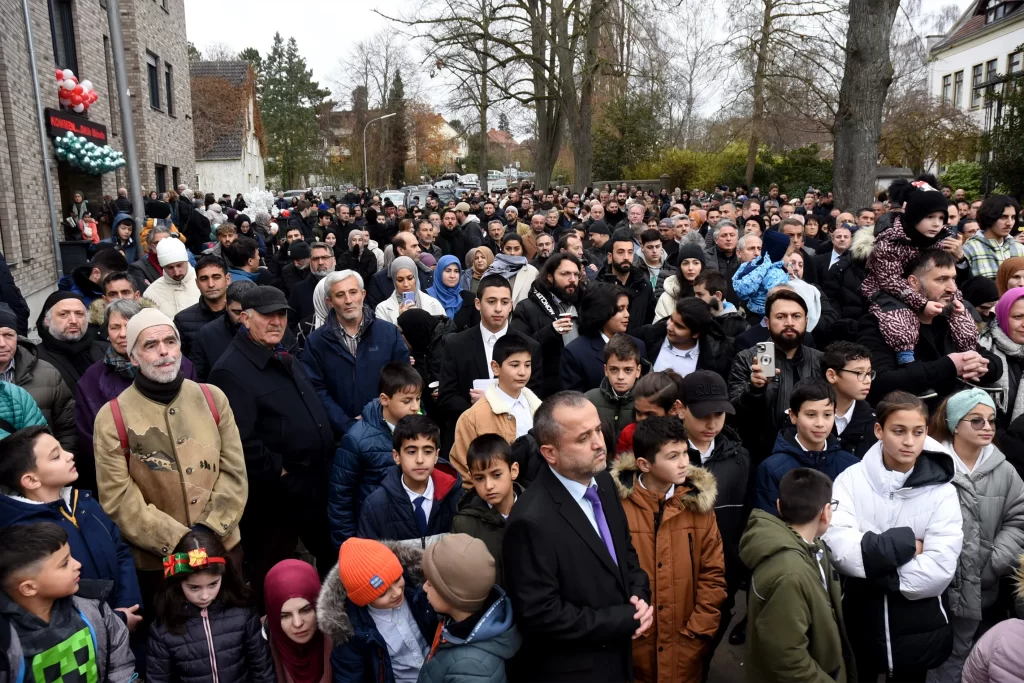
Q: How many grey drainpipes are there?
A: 1